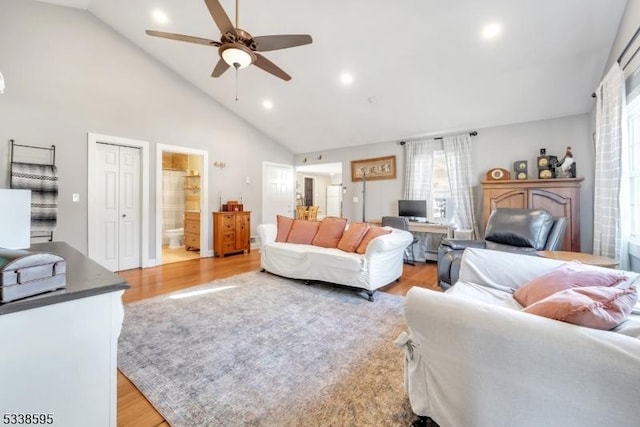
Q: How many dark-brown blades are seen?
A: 5